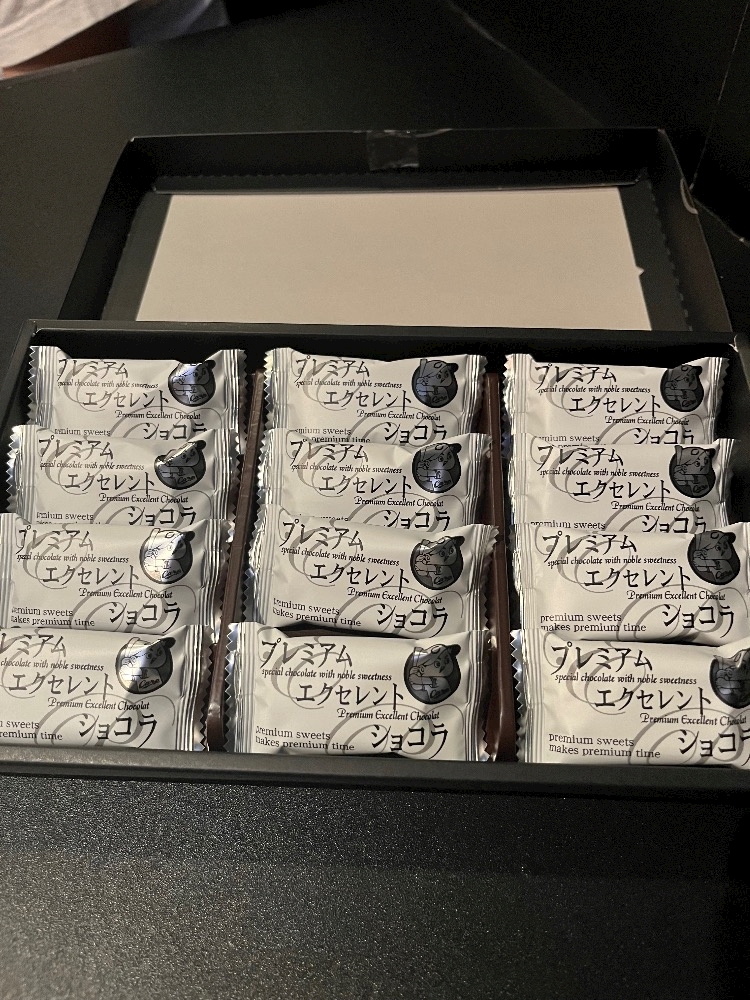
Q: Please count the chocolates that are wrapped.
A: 12